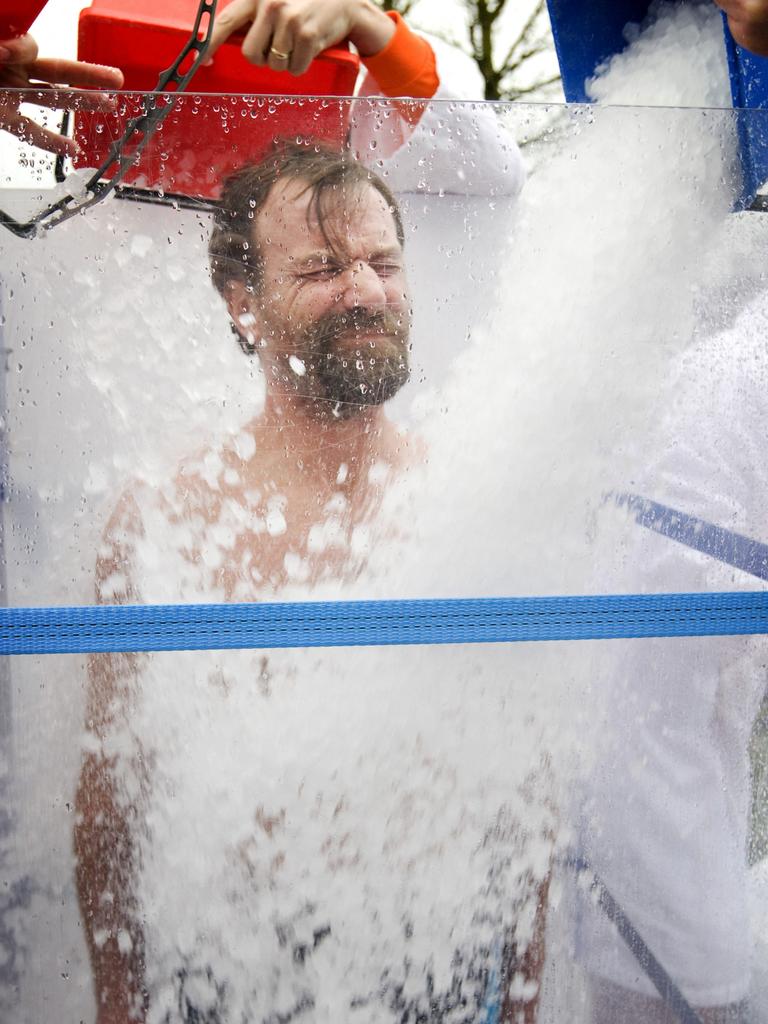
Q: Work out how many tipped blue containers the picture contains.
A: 1